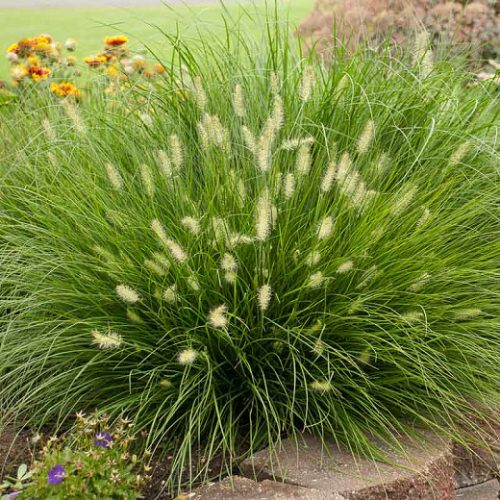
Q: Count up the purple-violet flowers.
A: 2